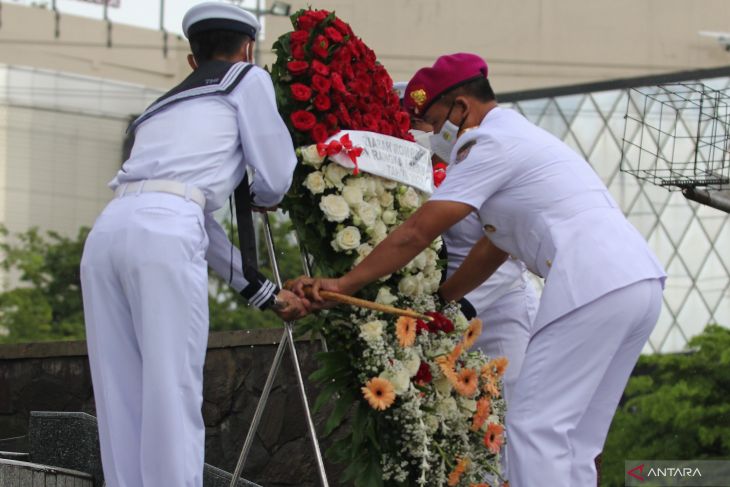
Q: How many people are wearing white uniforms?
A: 3